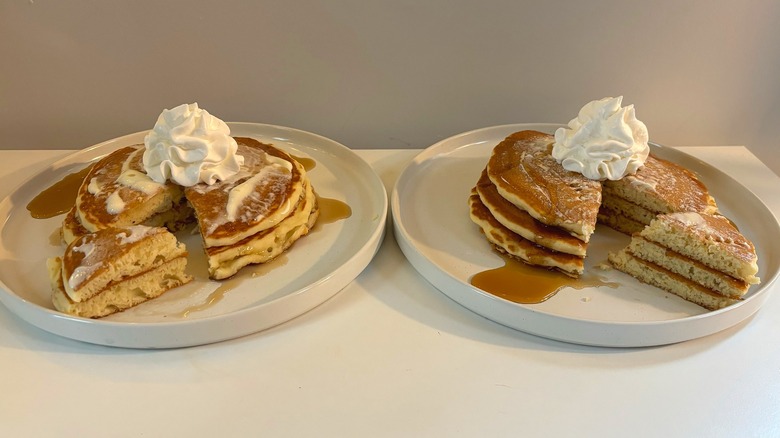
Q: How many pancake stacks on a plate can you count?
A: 2